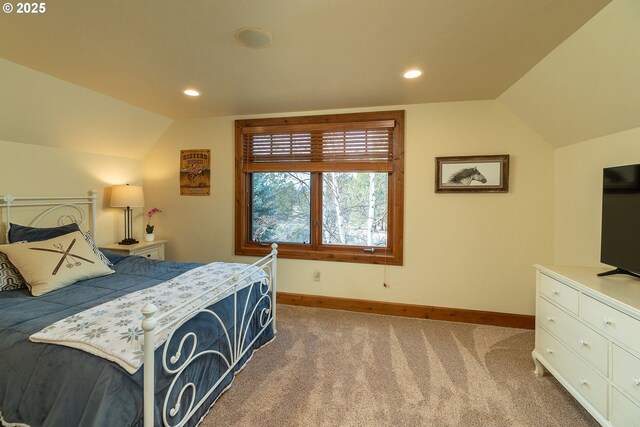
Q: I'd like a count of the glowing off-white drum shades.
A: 1